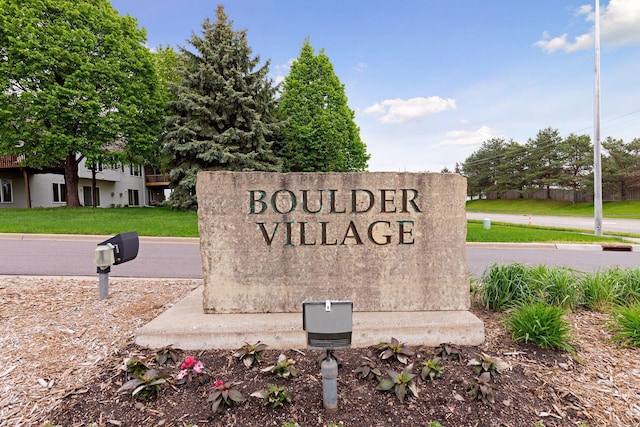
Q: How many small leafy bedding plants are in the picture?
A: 15